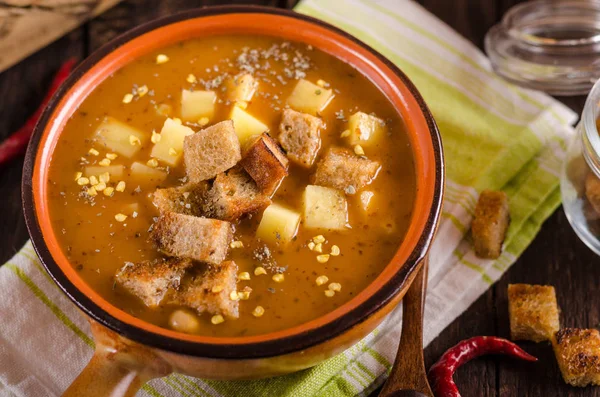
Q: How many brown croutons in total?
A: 12